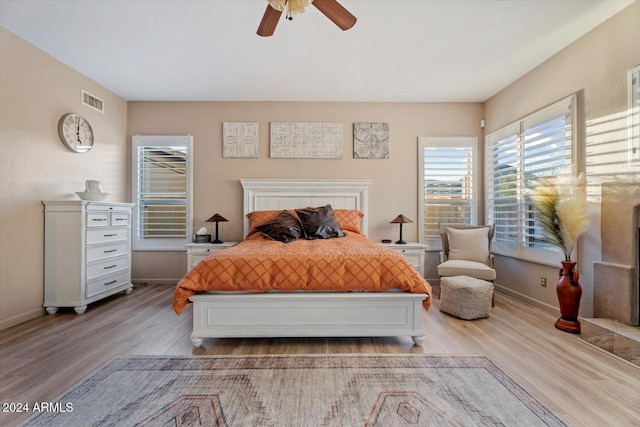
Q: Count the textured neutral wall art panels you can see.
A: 3